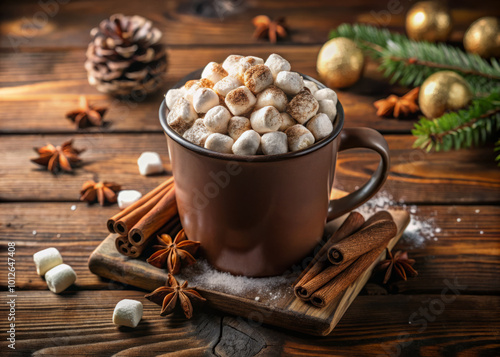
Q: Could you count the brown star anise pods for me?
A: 8